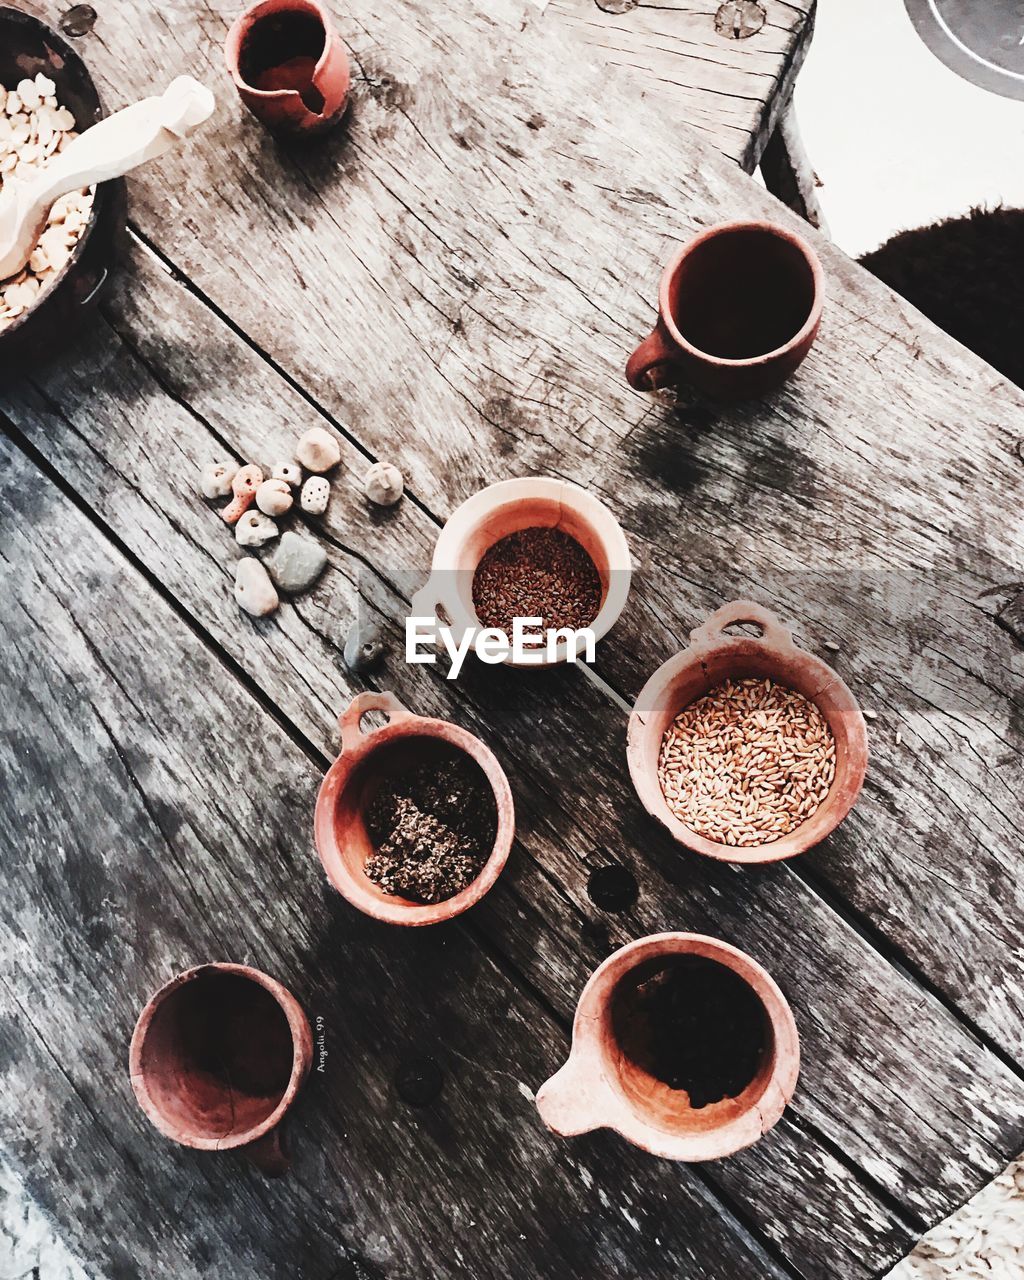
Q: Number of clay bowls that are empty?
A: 3